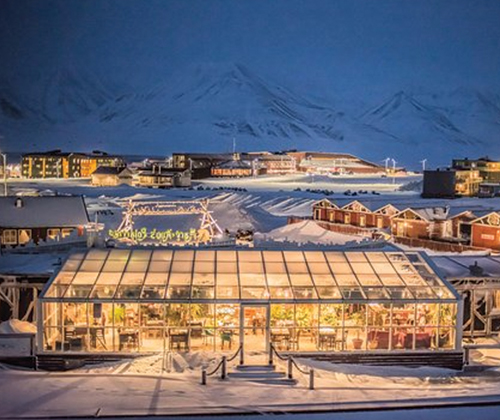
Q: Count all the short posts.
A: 6